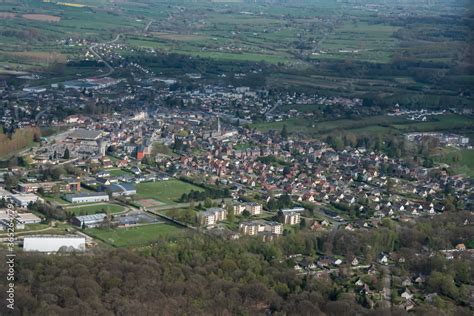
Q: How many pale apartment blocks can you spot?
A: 4